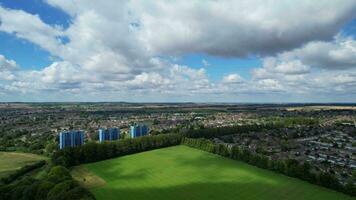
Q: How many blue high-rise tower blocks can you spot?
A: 3